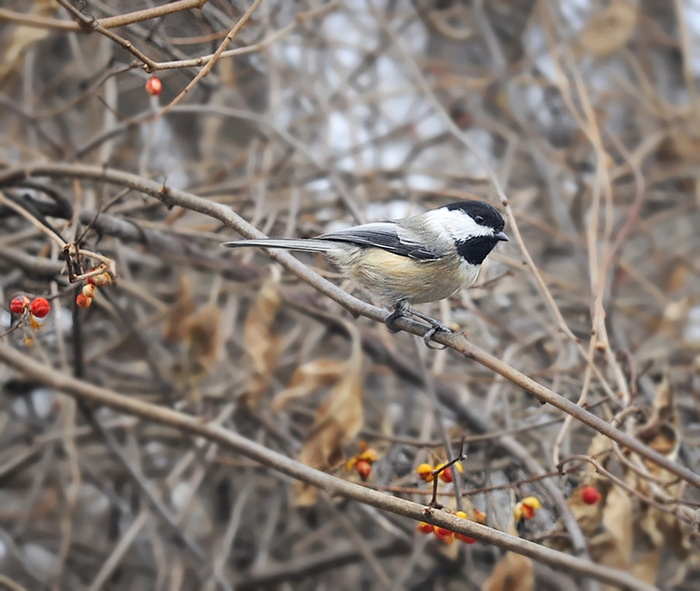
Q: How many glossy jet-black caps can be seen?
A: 1